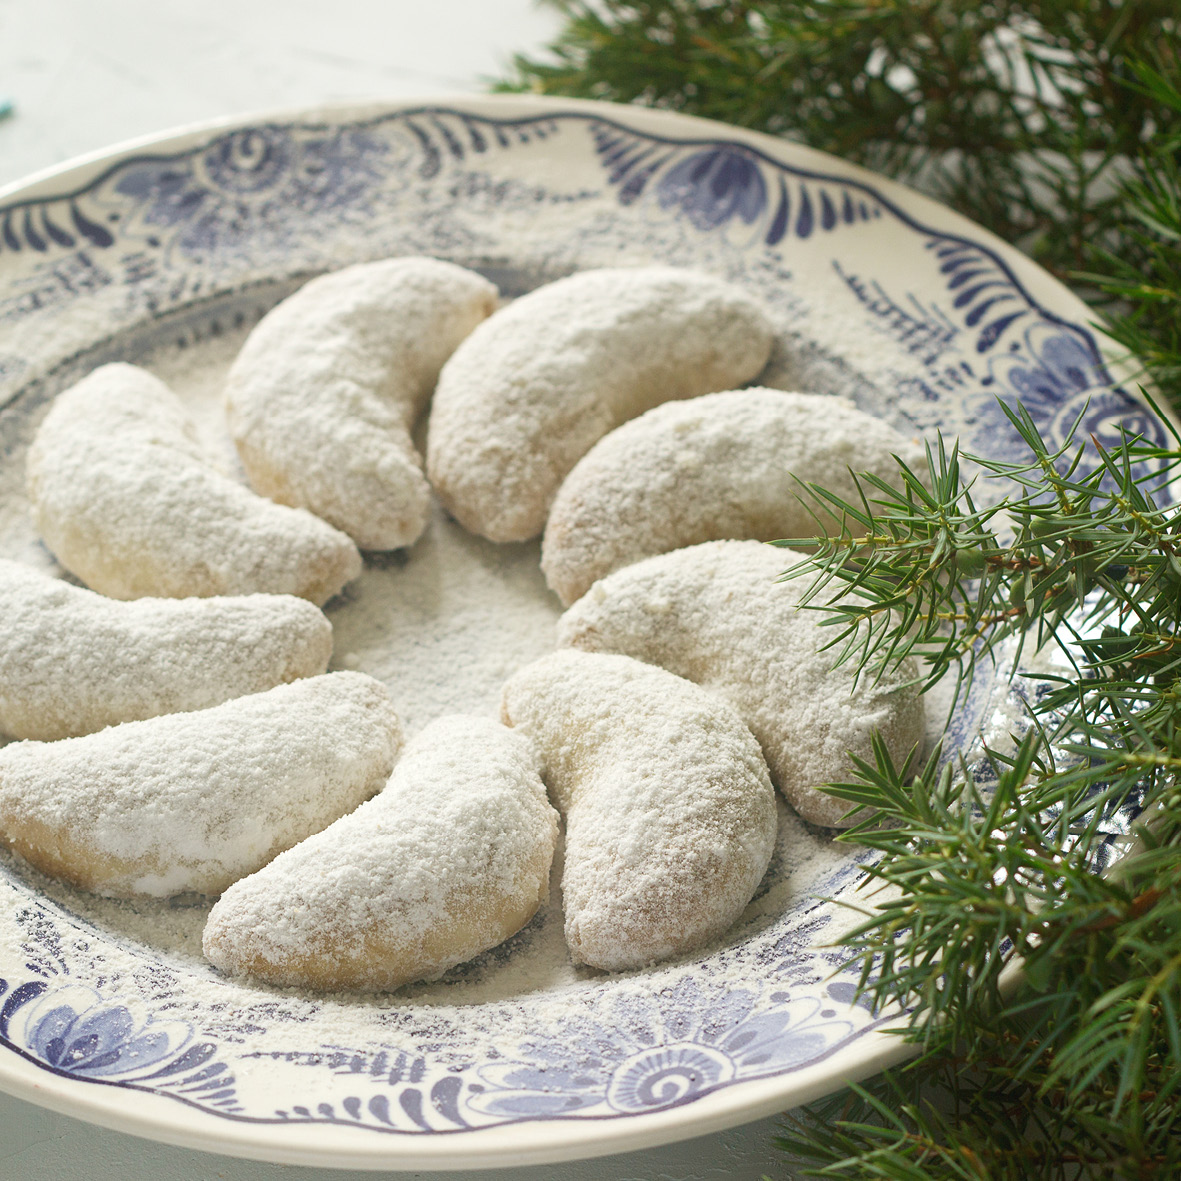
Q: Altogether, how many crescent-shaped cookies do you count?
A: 9